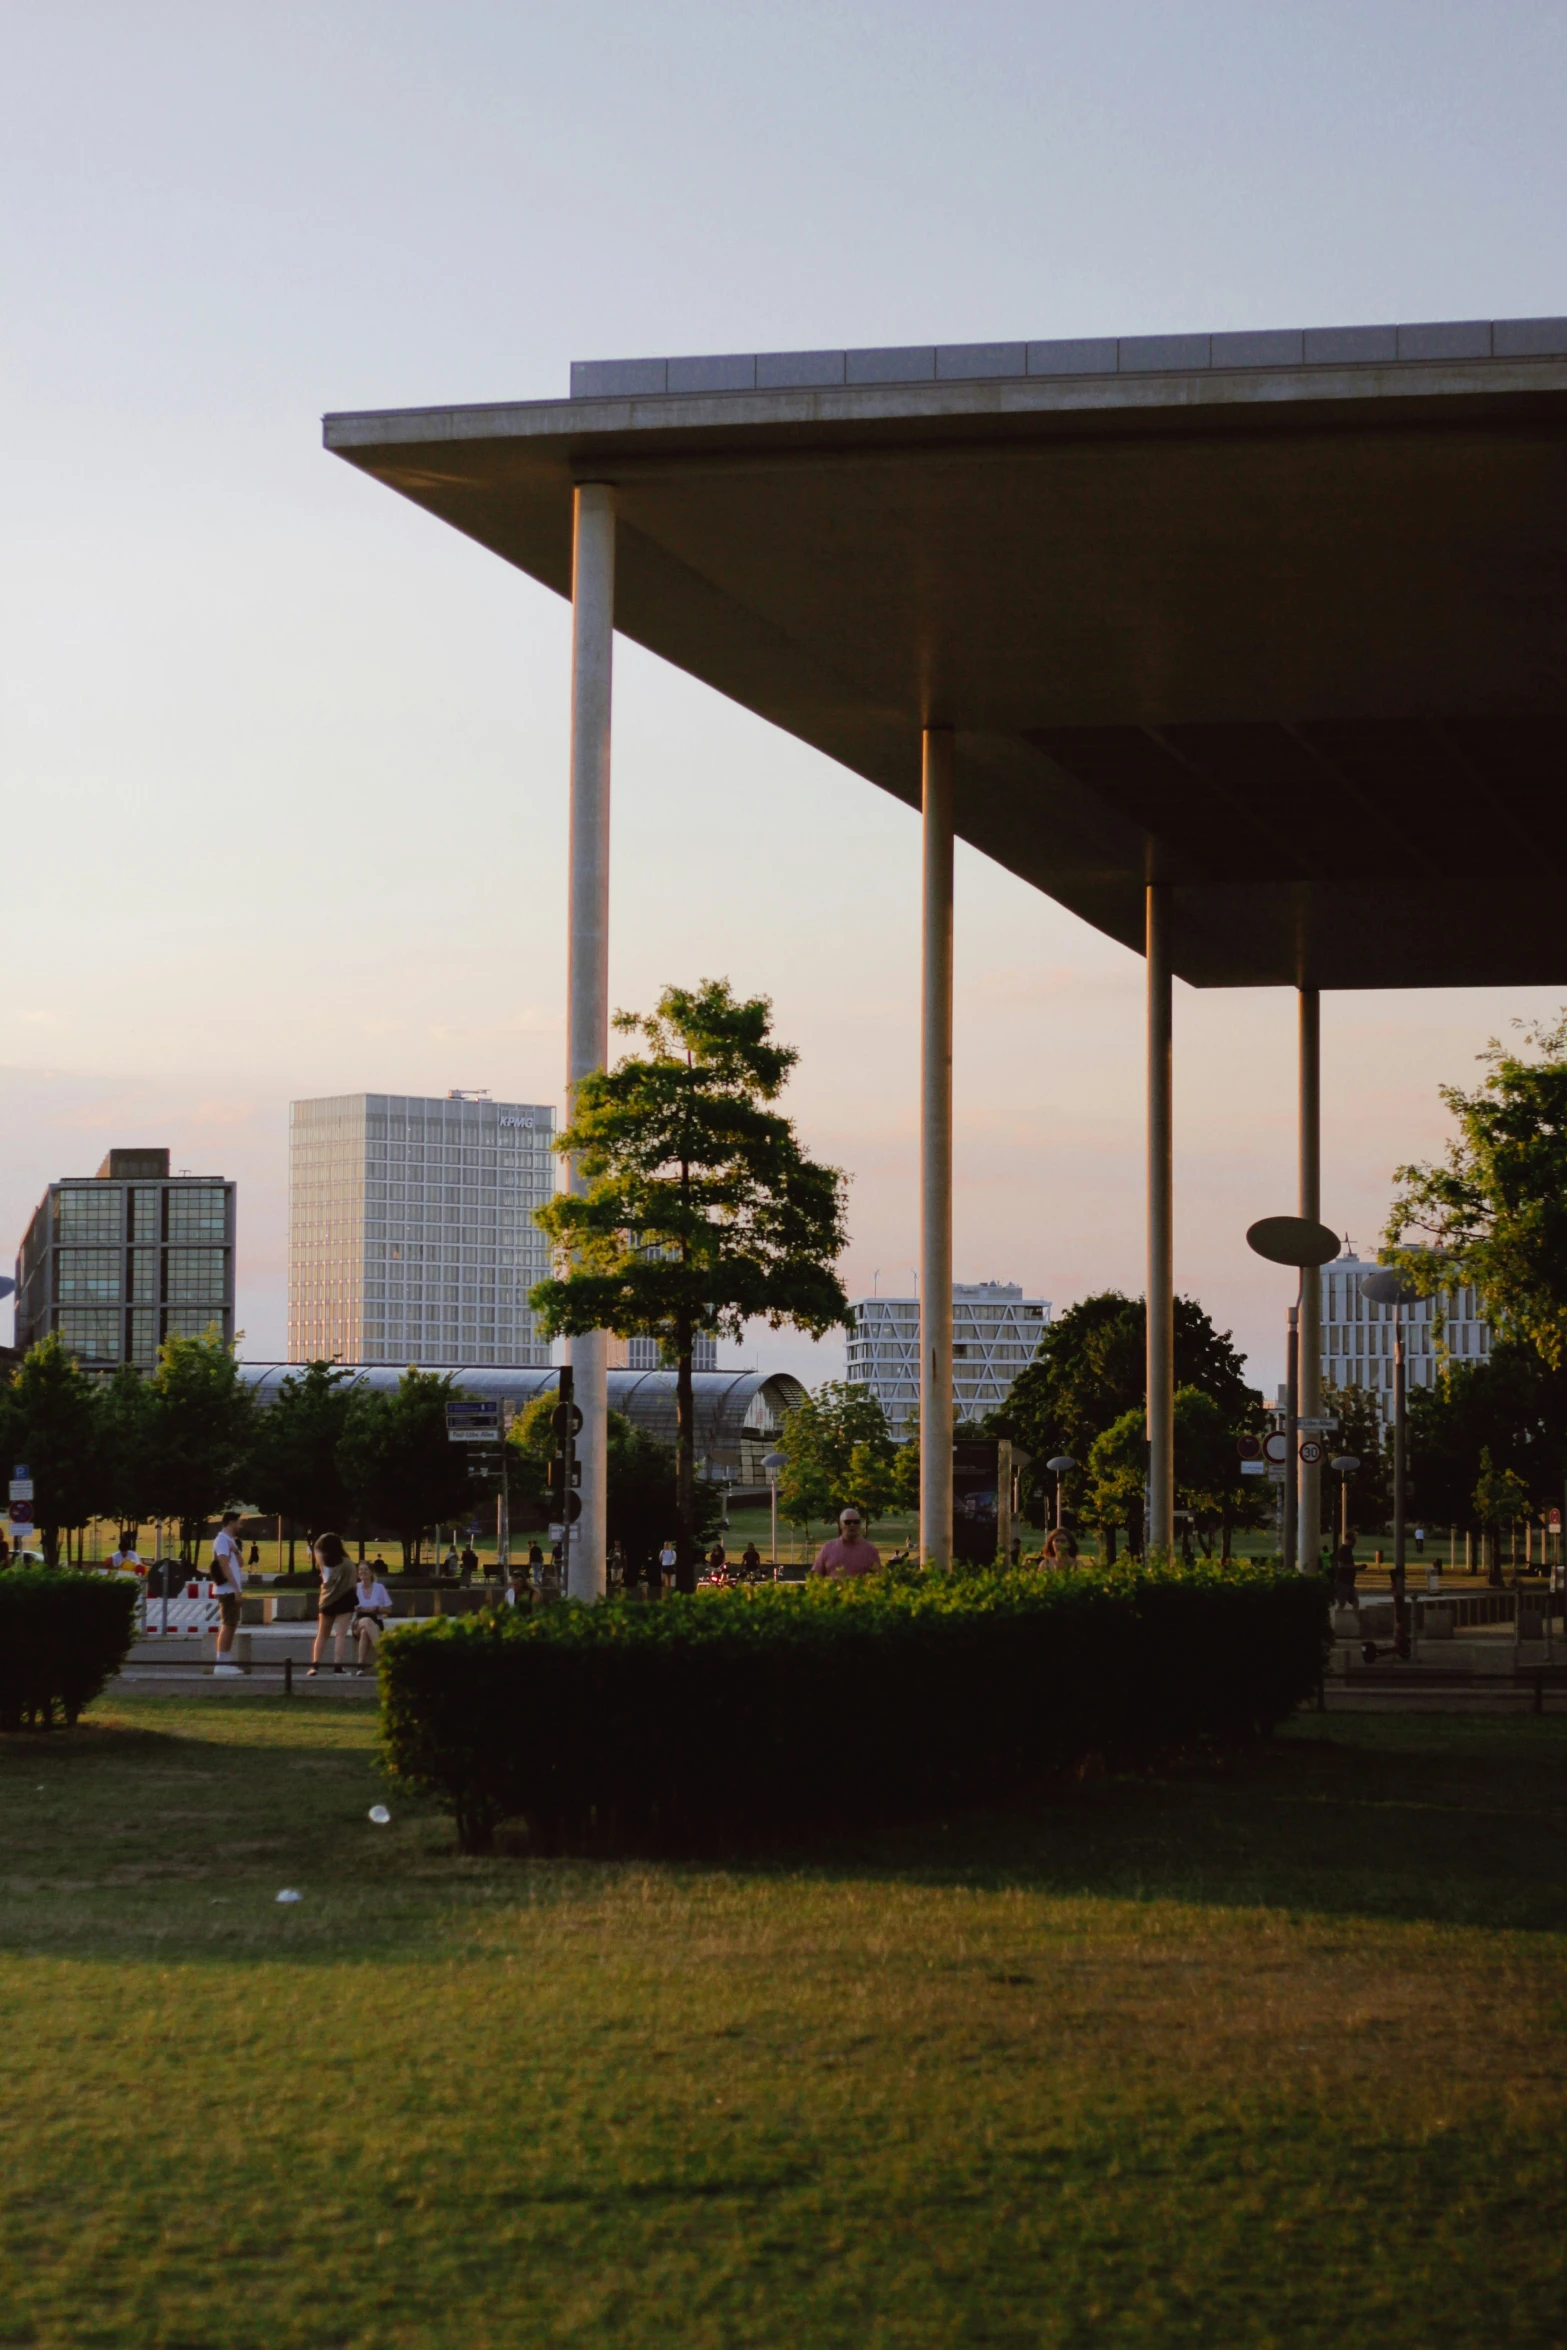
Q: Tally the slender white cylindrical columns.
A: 4